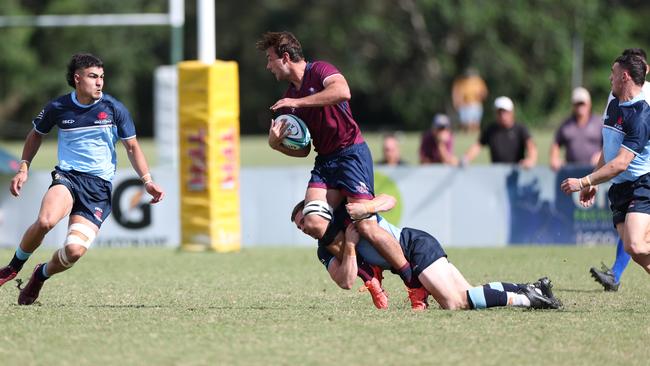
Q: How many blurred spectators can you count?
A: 5